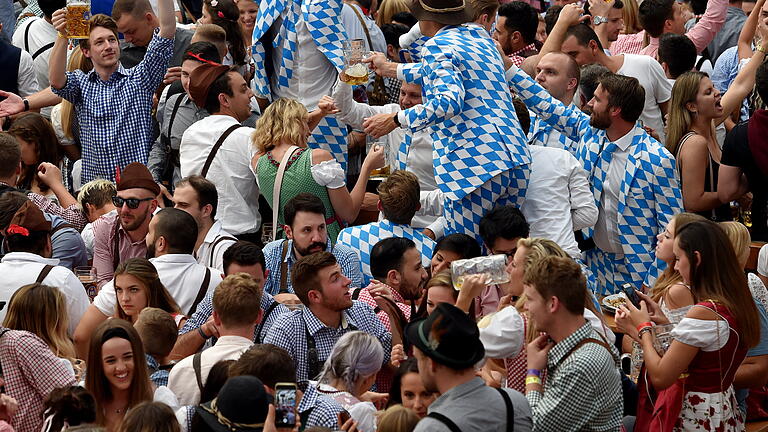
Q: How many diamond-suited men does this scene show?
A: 5